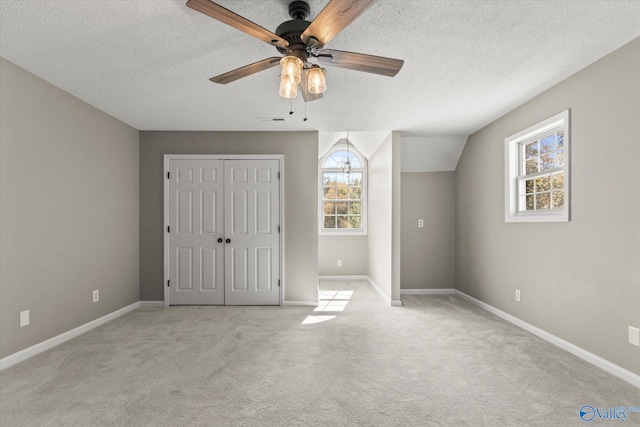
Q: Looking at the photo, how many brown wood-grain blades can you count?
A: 5